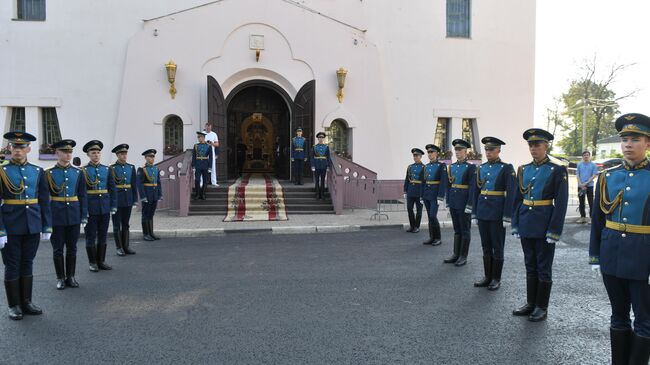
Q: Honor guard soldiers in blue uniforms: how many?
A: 14